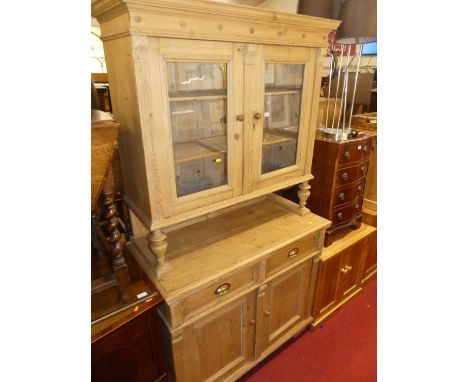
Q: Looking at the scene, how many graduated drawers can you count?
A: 4